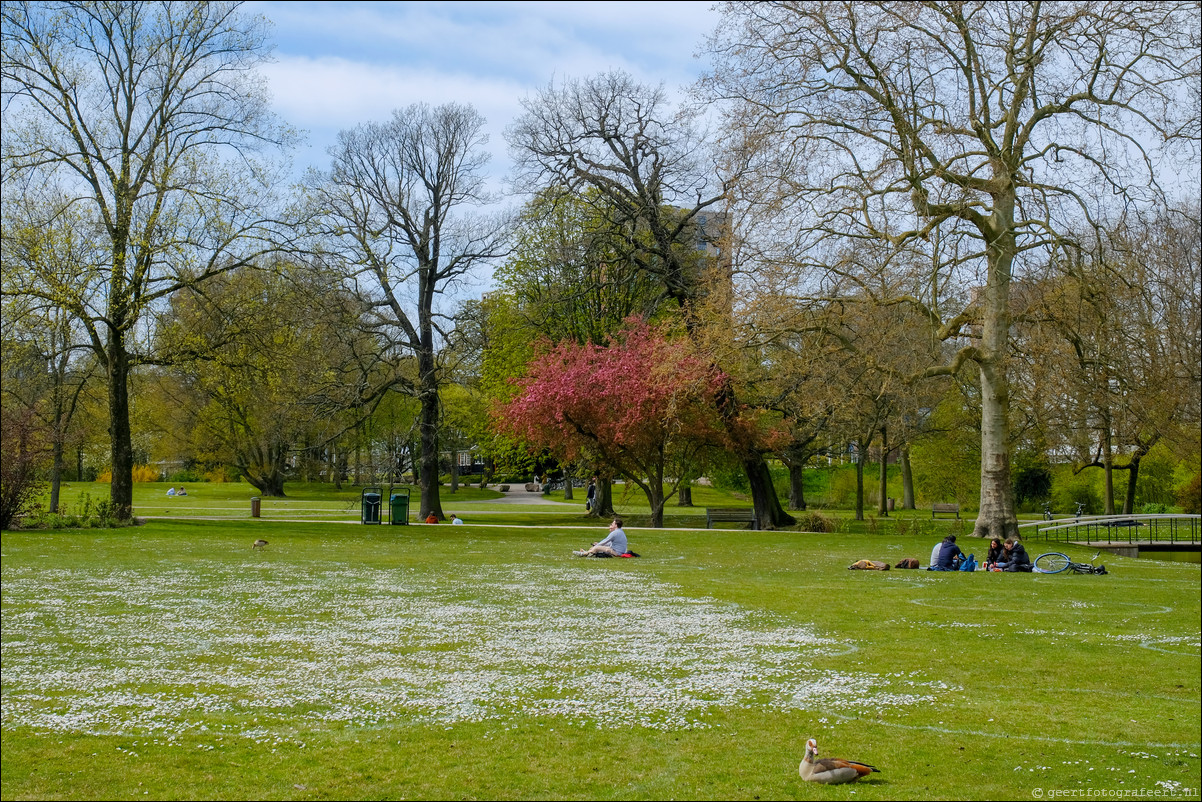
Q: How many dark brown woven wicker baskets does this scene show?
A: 0